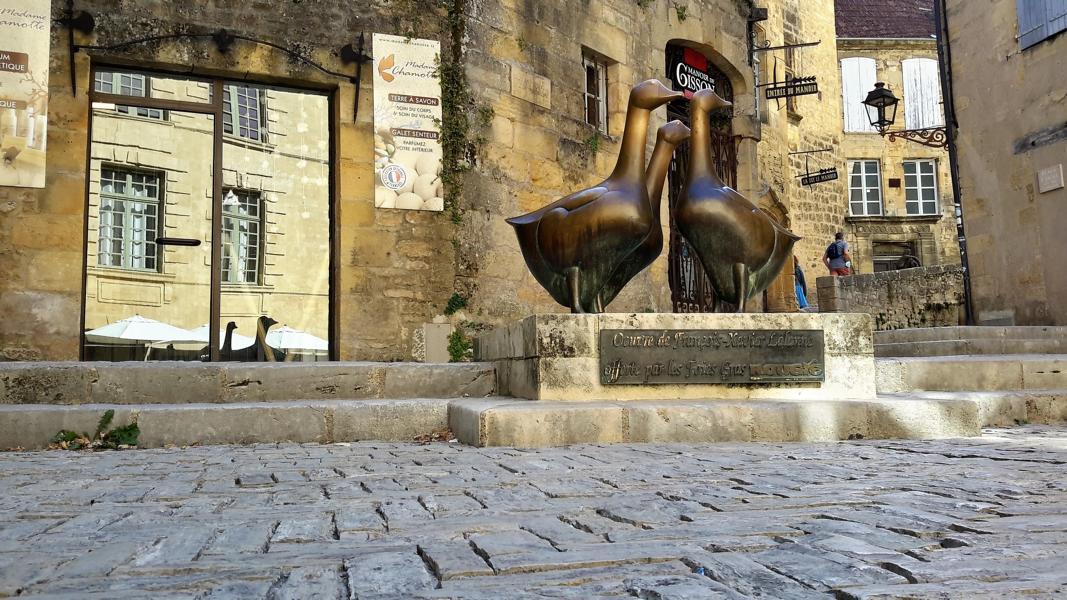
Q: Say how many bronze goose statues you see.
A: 3